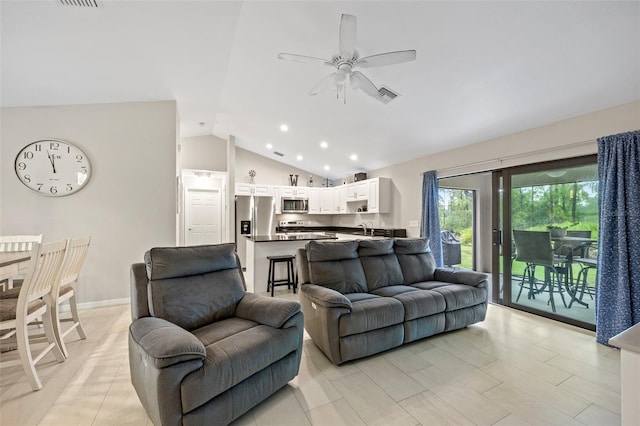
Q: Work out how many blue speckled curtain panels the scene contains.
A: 2